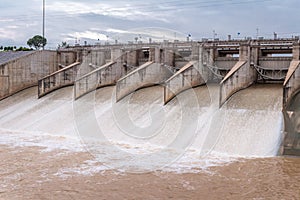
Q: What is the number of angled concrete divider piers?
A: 6